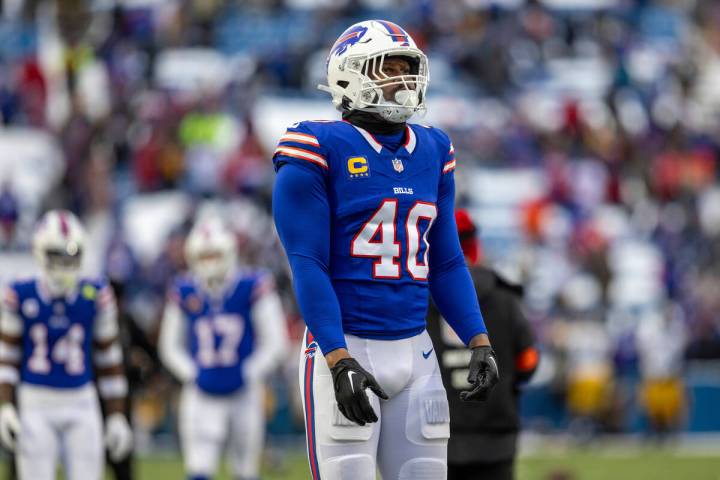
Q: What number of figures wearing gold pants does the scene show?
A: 2